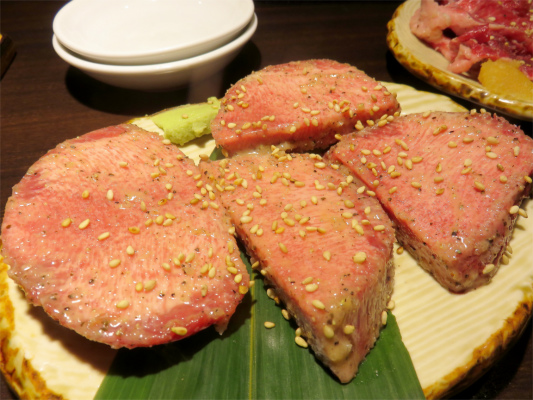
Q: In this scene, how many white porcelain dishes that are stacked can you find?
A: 2